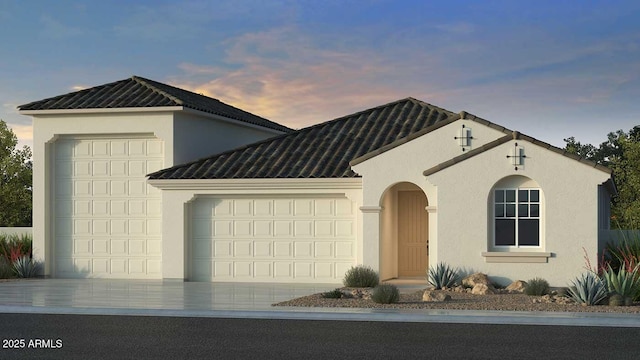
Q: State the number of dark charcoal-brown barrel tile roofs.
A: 2